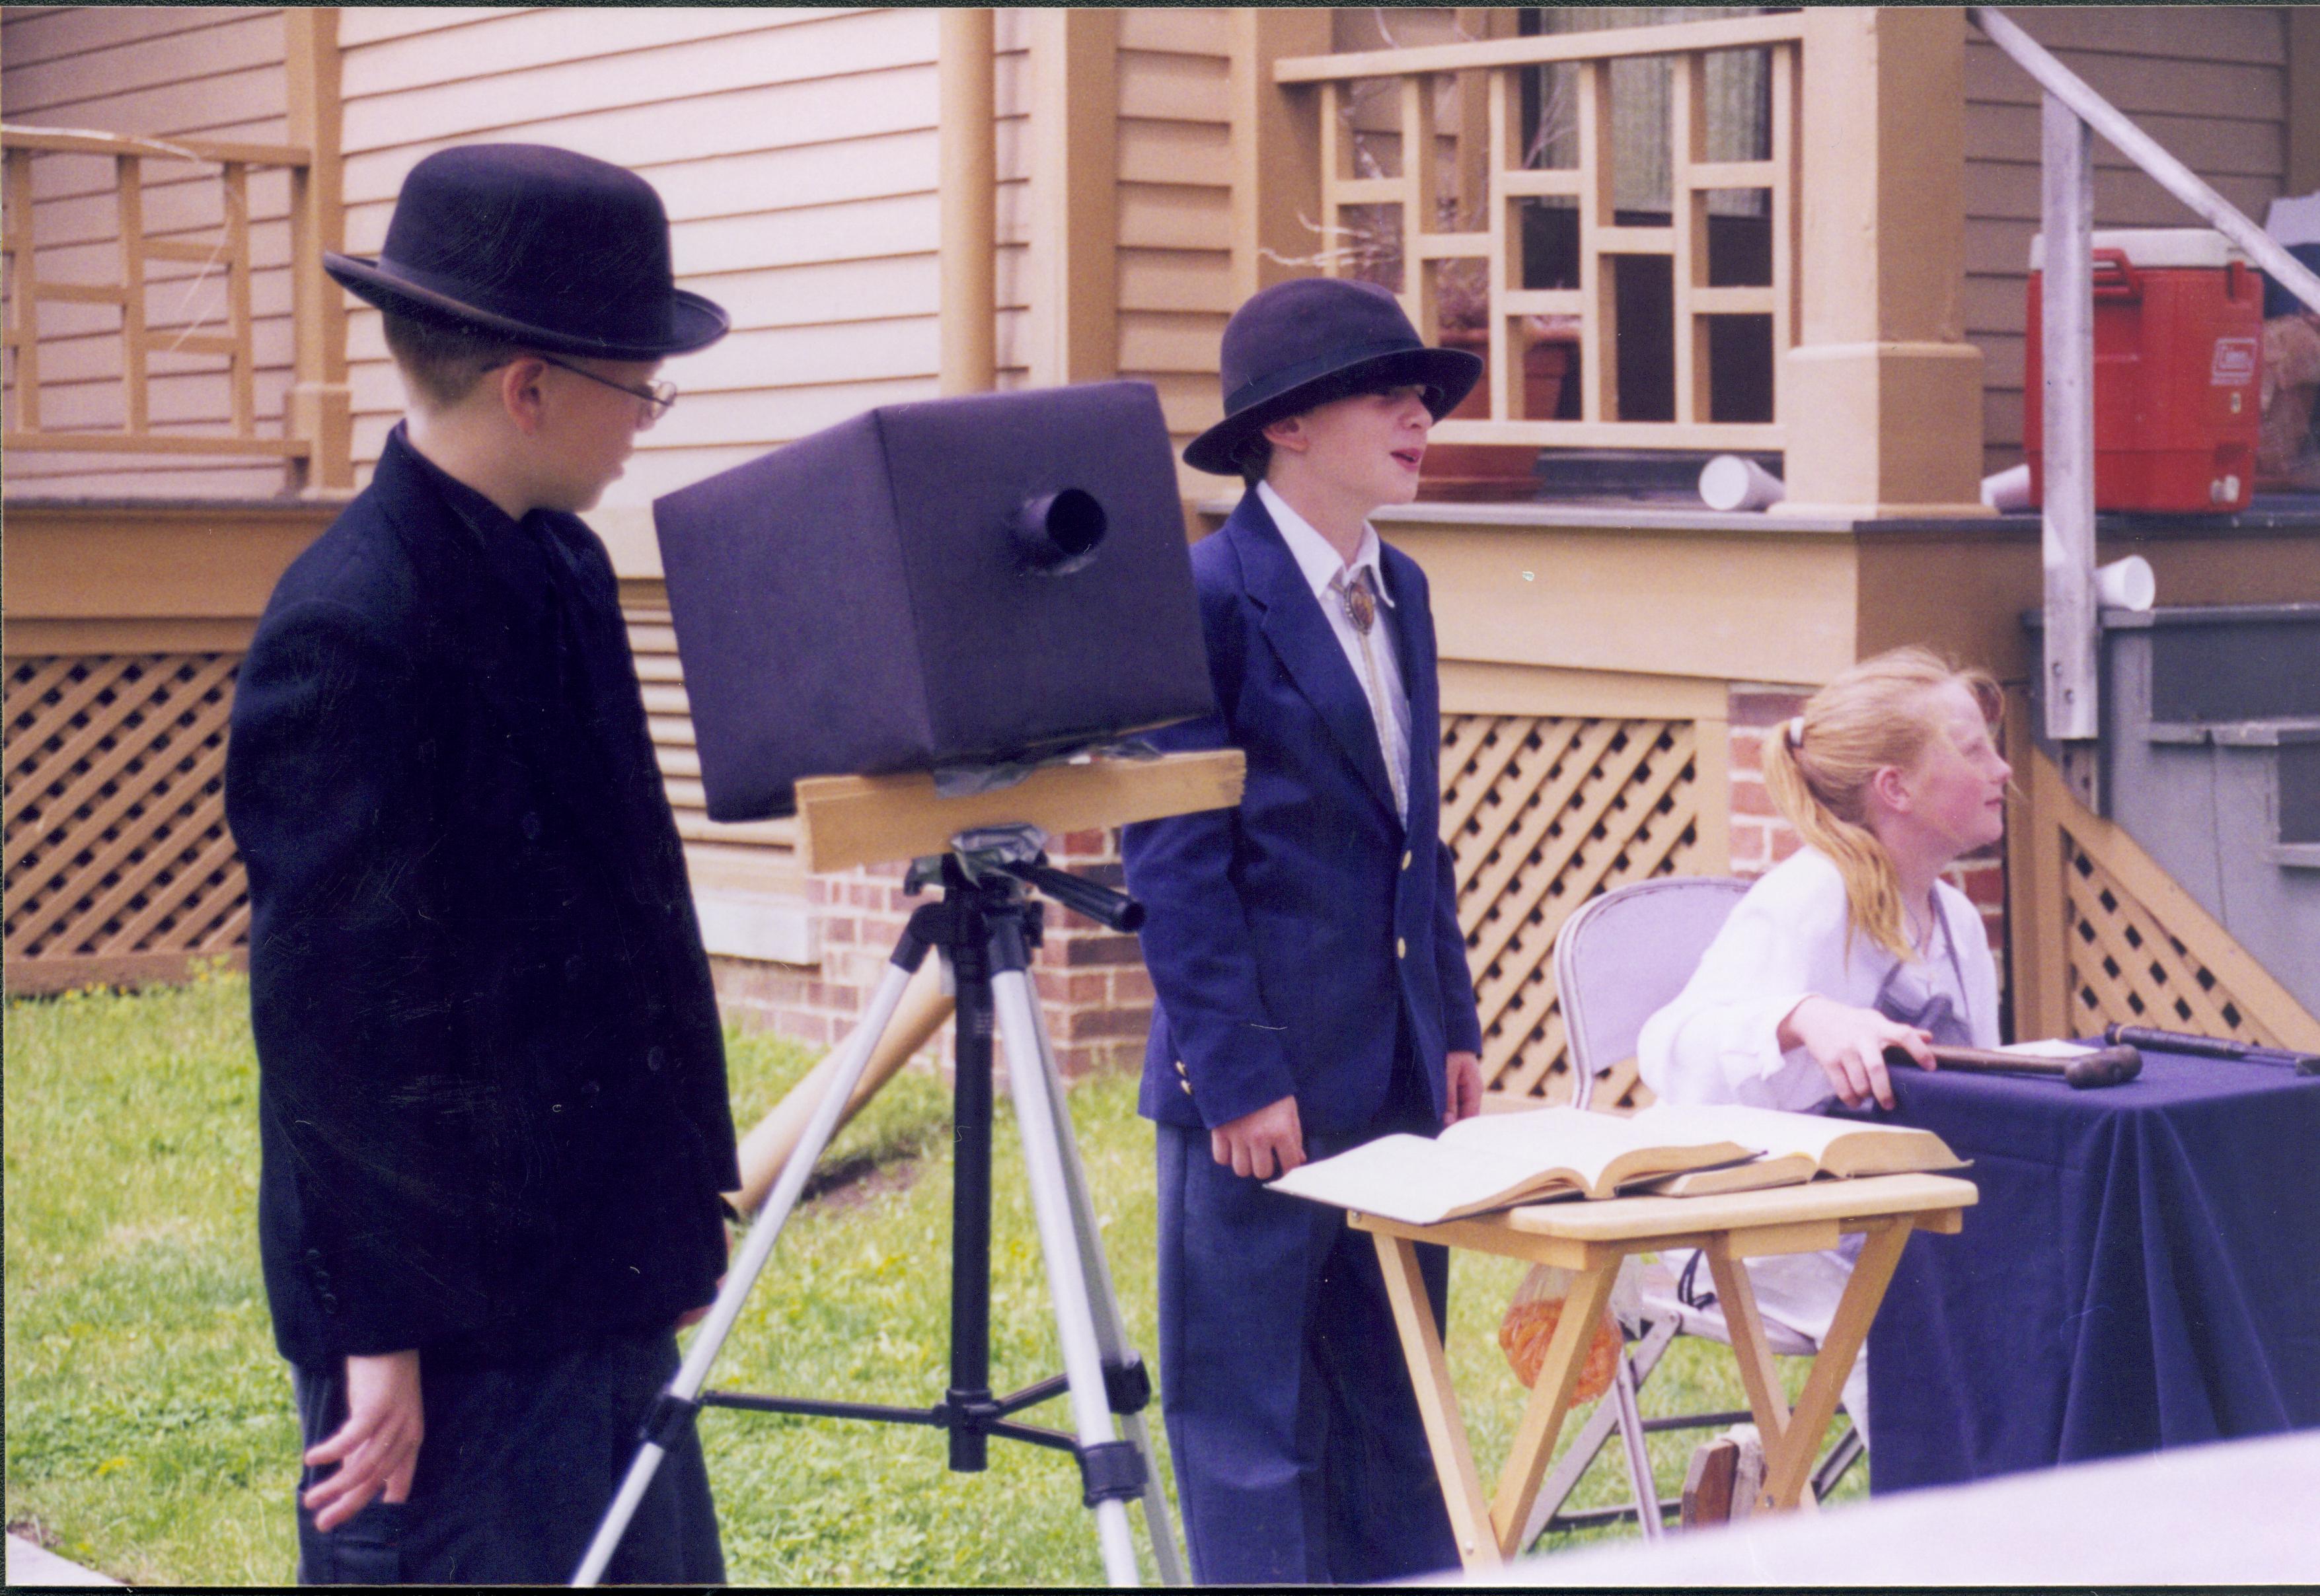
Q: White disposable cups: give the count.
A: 3